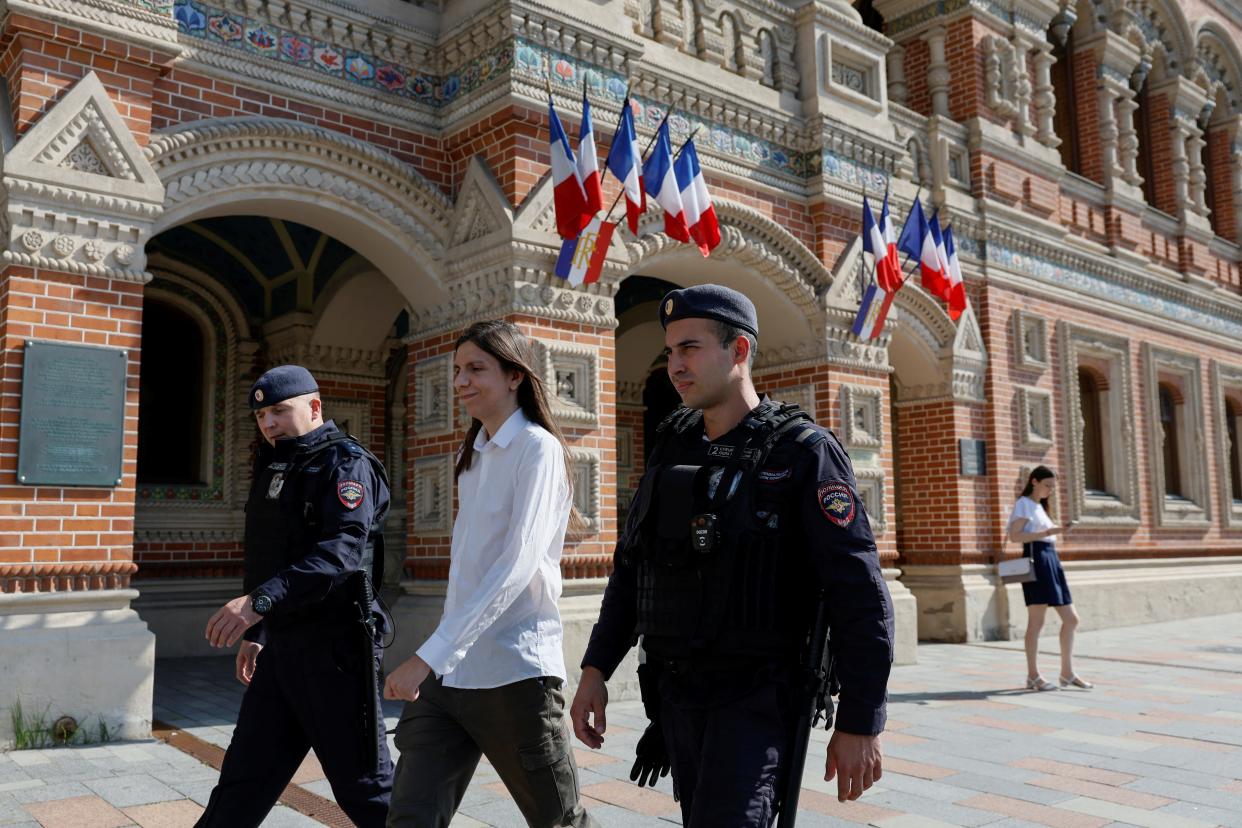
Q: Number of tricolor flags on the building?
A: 10